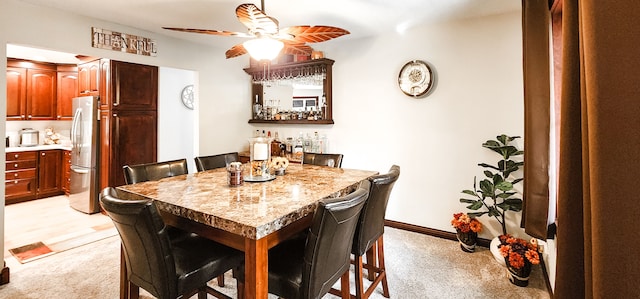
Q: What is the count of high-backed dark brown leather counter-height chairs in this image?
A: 6